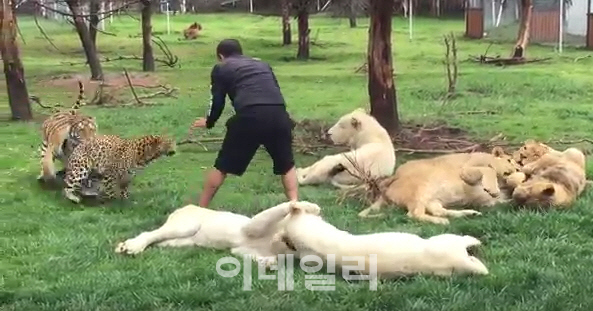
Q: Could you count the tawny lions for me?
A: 3